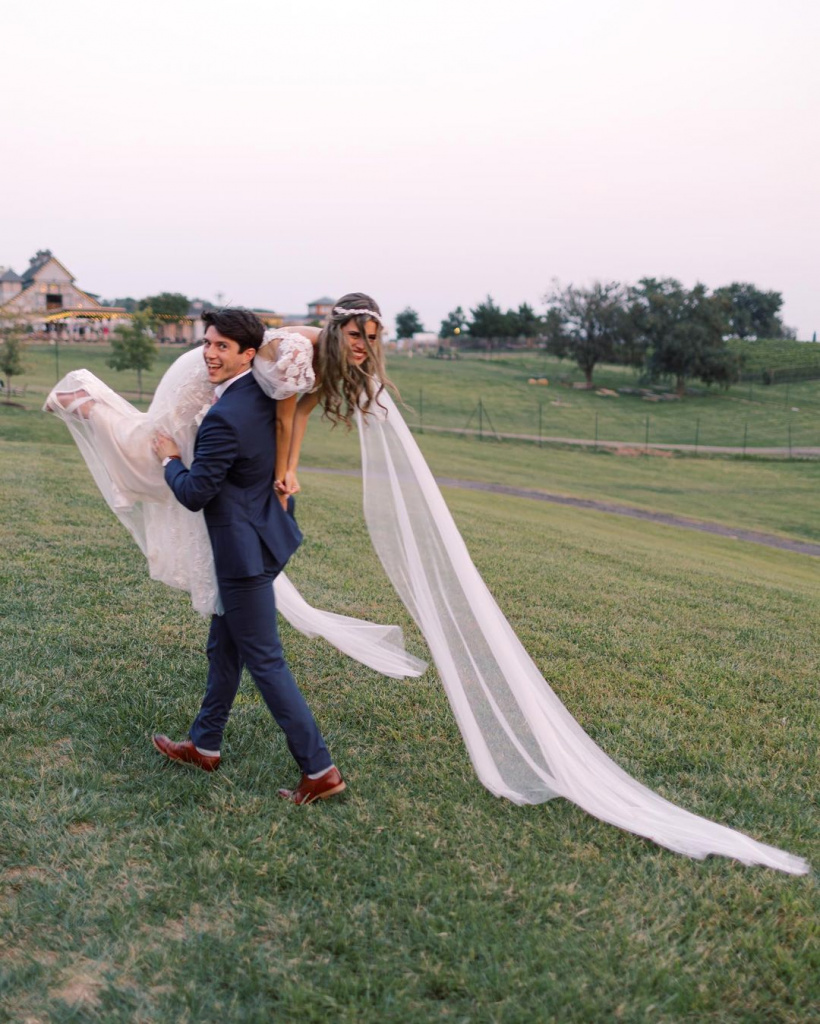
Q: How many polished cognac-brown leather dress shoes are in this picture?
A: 2